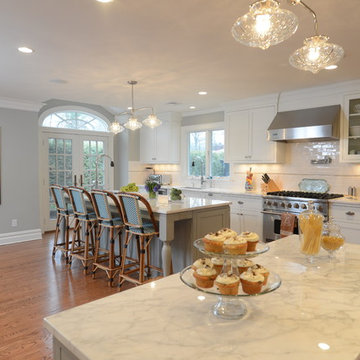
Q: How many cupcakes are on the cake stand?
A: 11